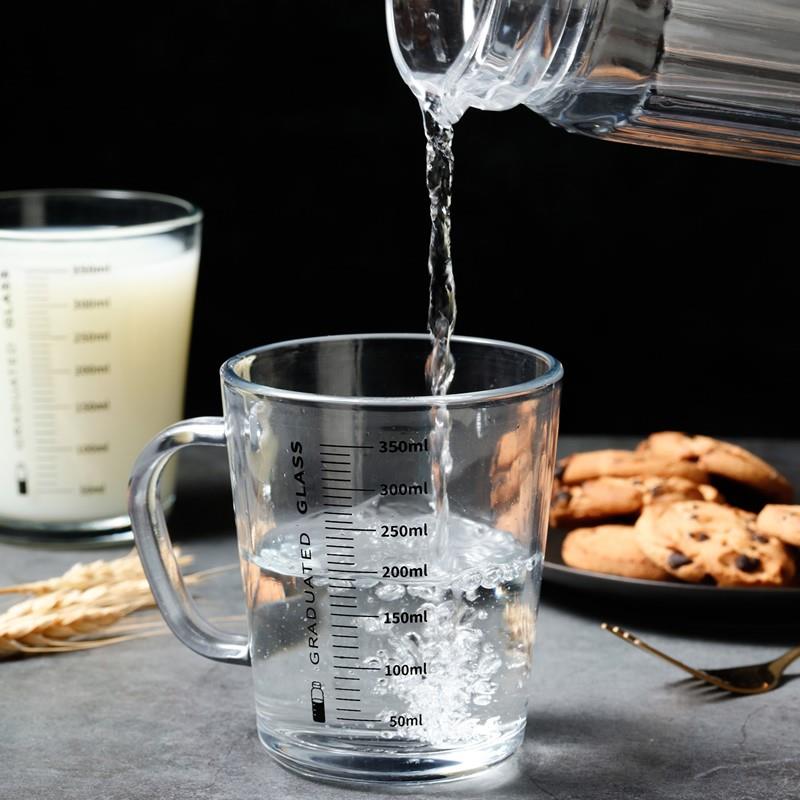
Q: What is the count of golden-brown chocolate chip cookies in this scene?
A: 6